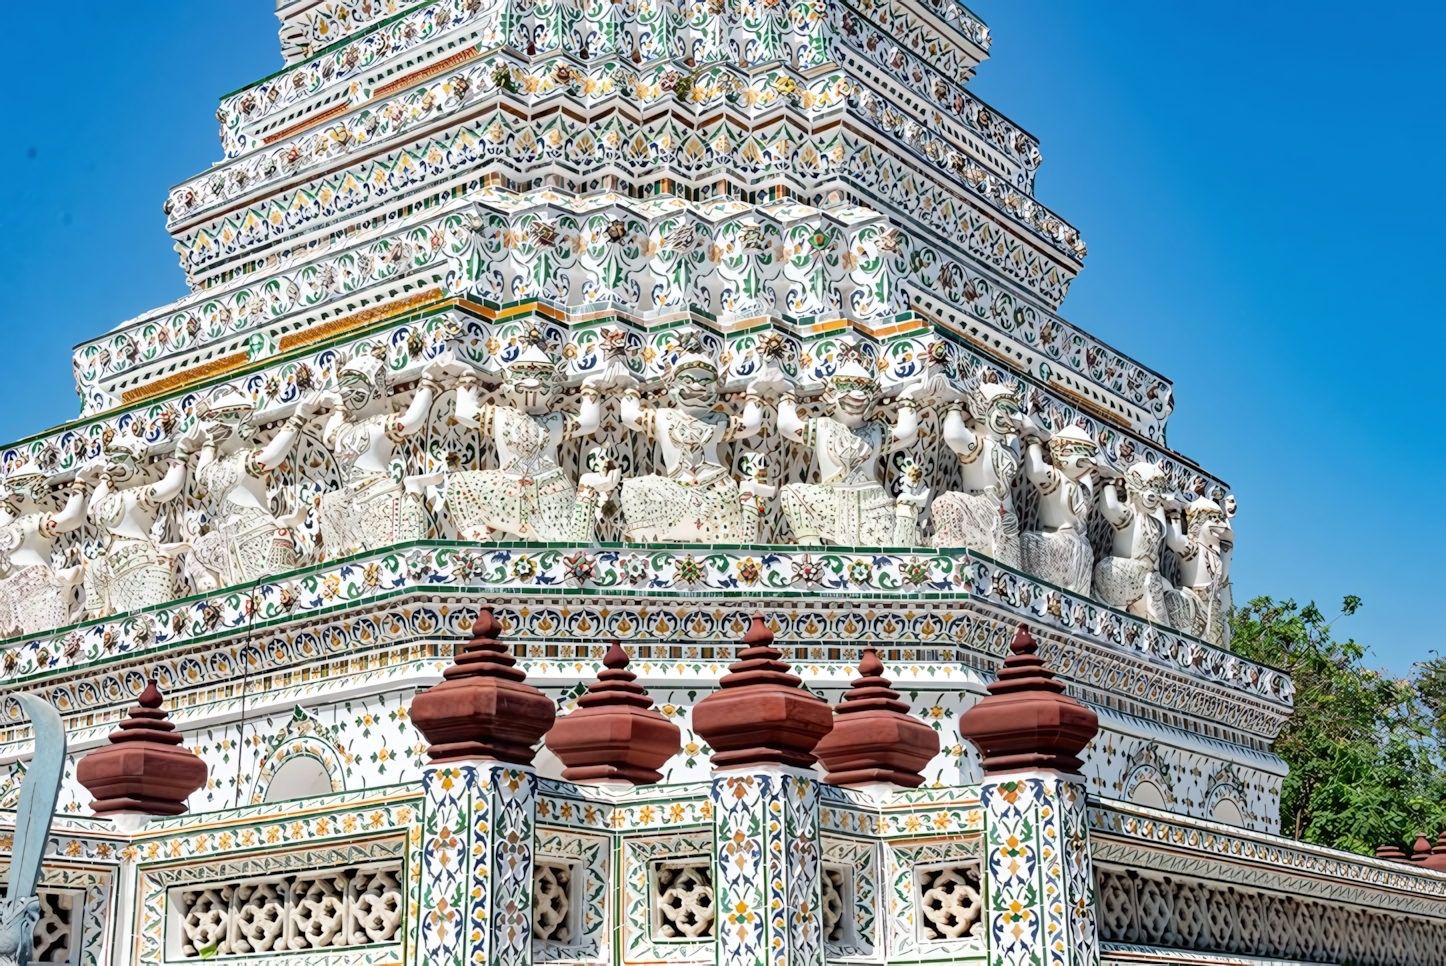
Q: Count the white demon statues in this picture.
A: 11